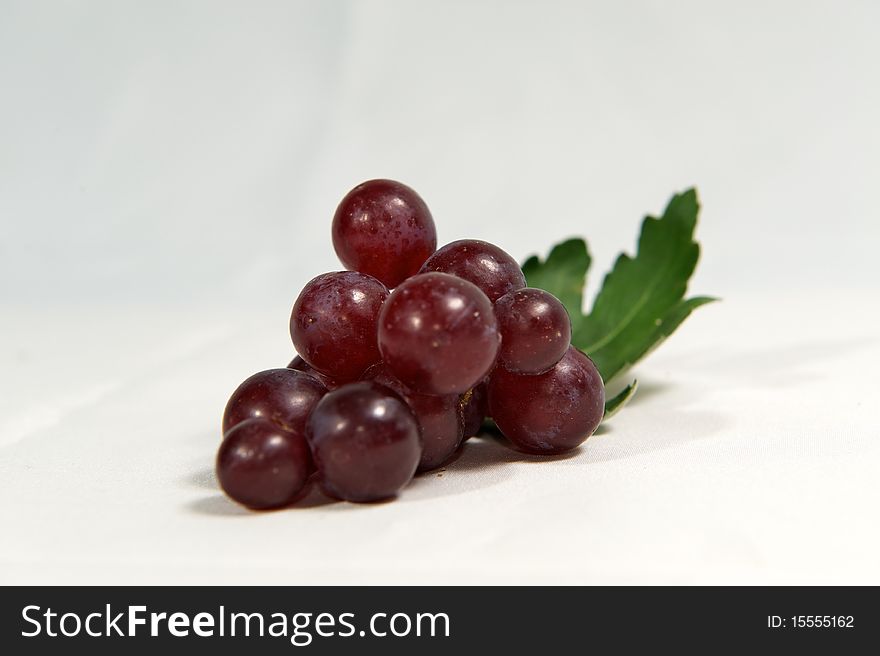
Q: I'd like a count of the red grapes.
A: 12